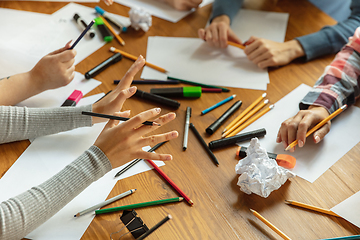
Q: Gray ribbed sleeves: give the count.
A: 2